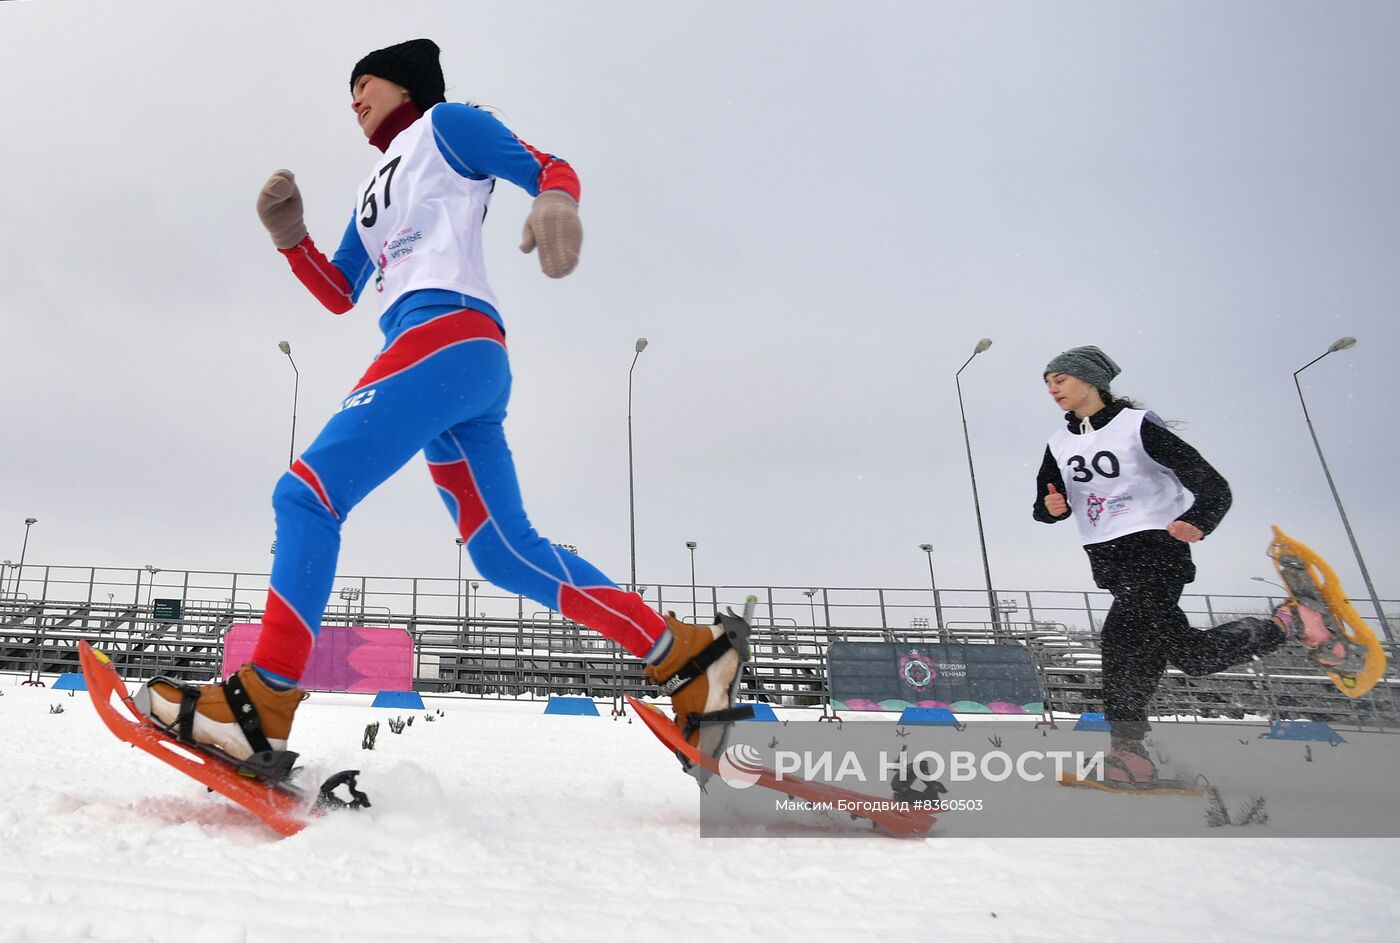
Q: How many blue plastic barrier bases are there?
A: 7